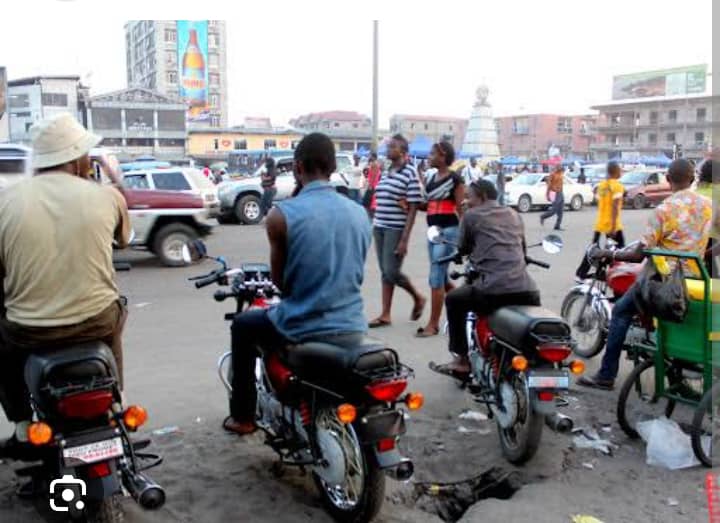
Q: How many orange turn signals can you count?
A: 6